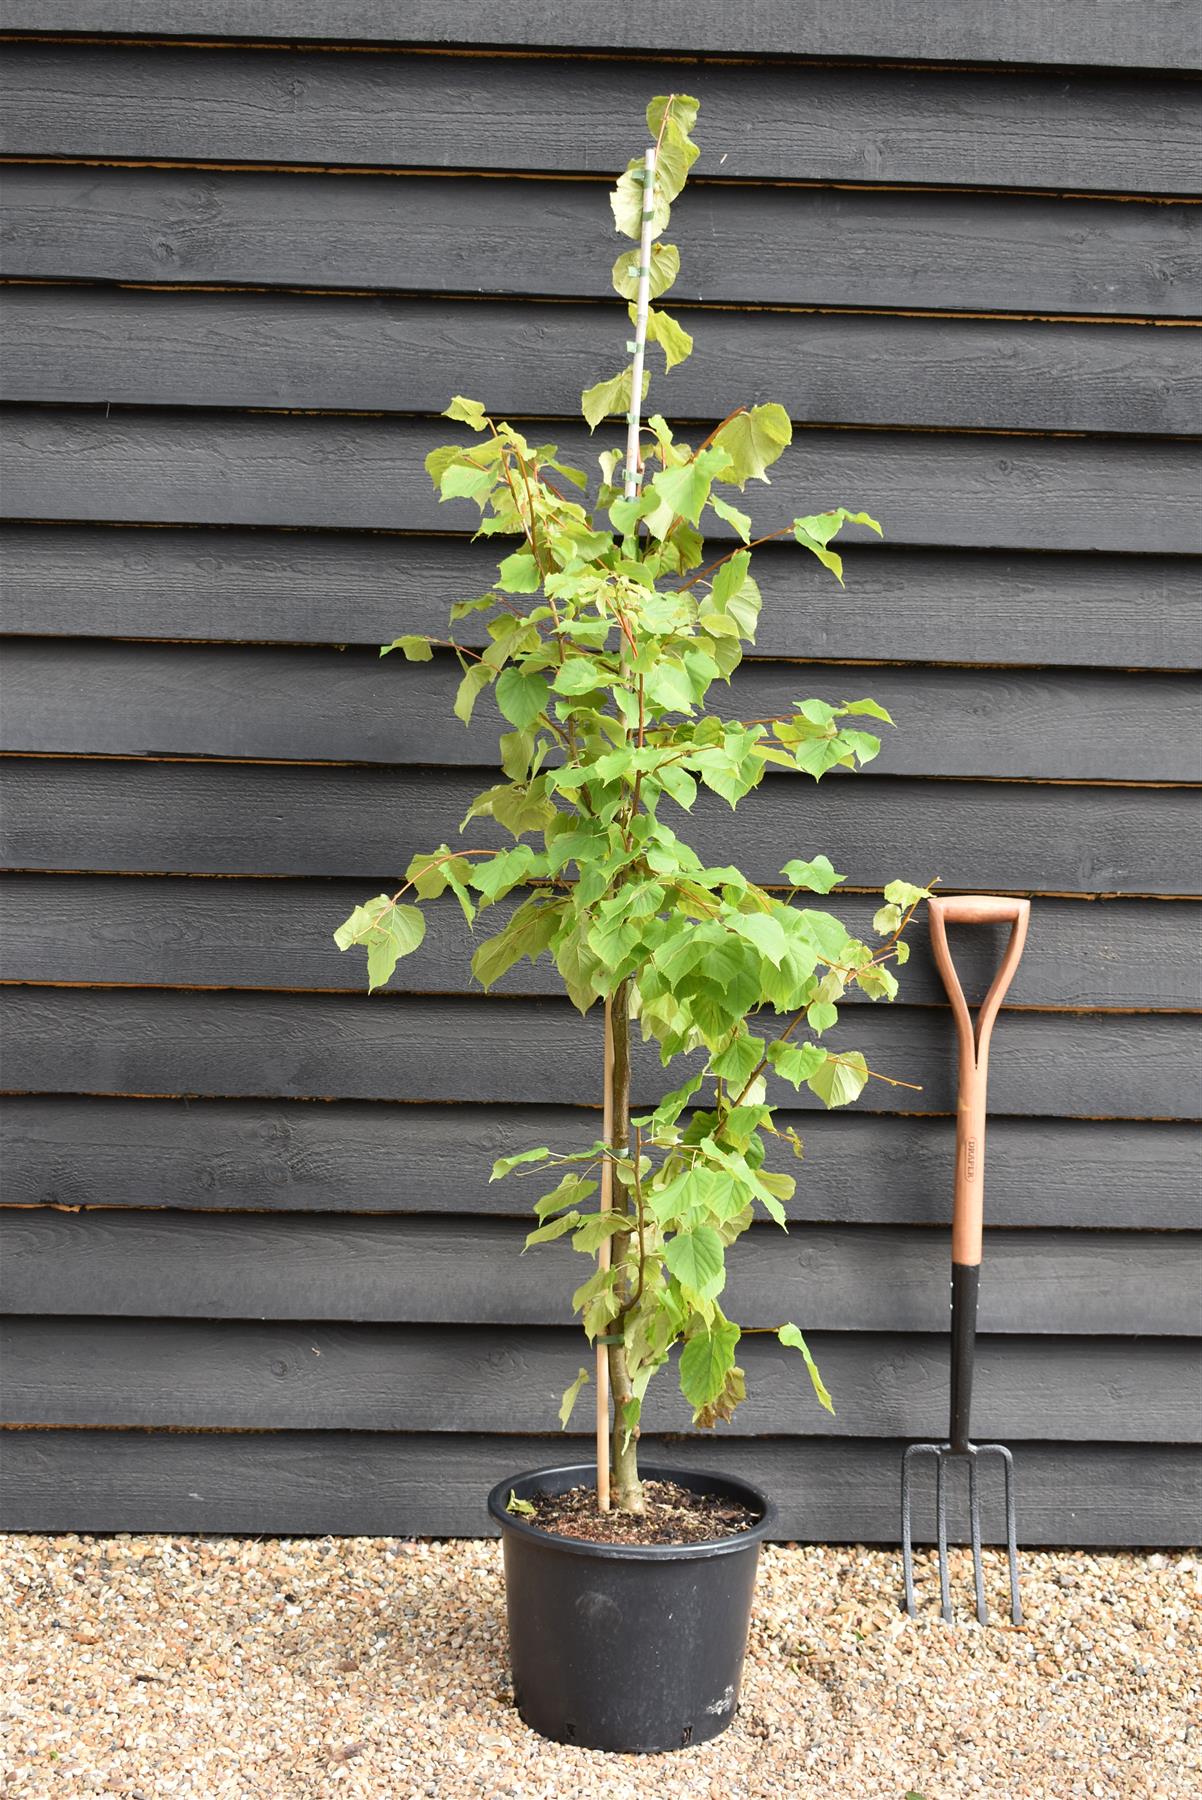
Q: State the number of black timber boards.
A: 14